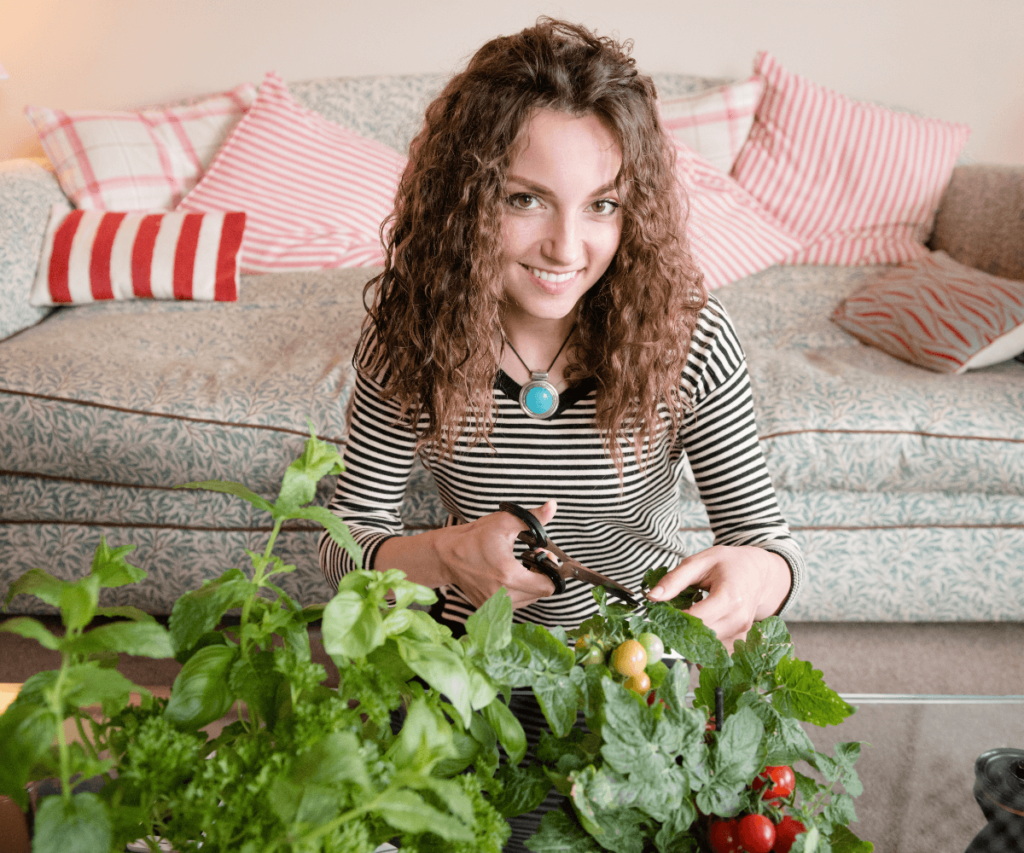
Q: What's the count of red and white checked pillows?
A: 2